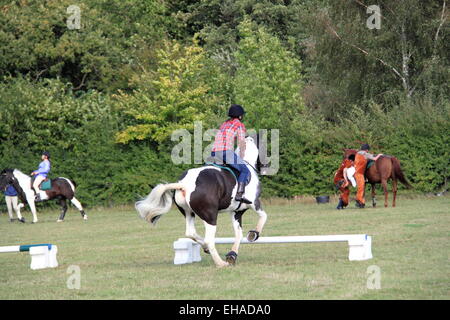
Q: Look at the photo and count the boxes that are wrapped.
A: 0